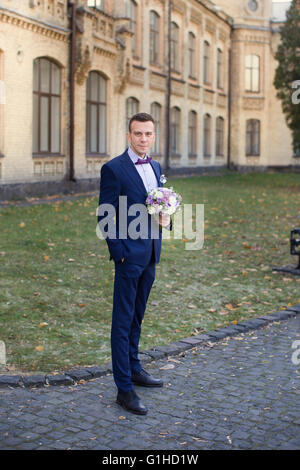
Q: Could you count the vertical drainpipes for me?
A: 3